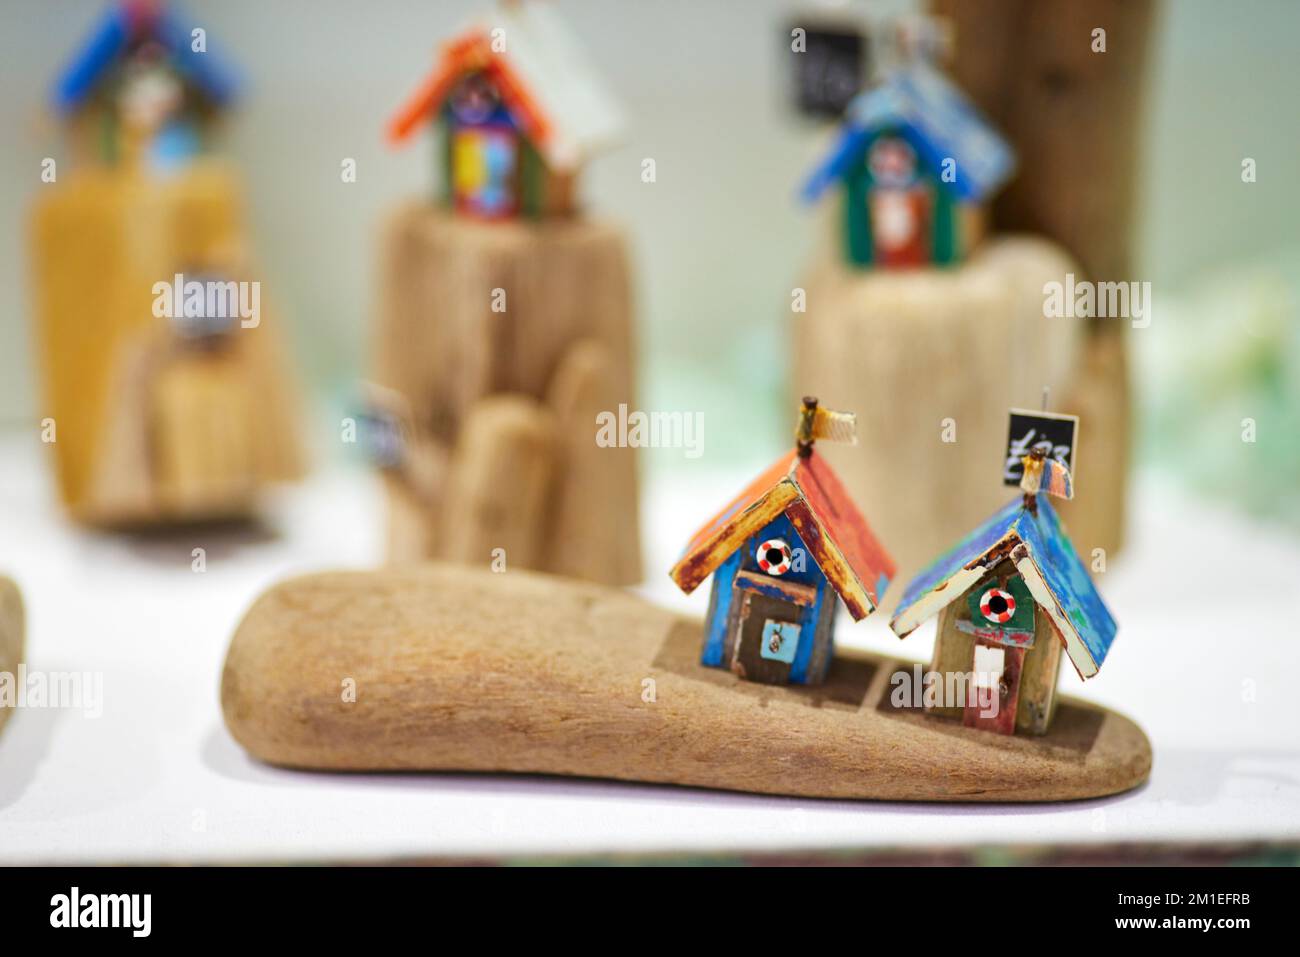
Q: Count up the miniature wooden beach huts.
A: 5